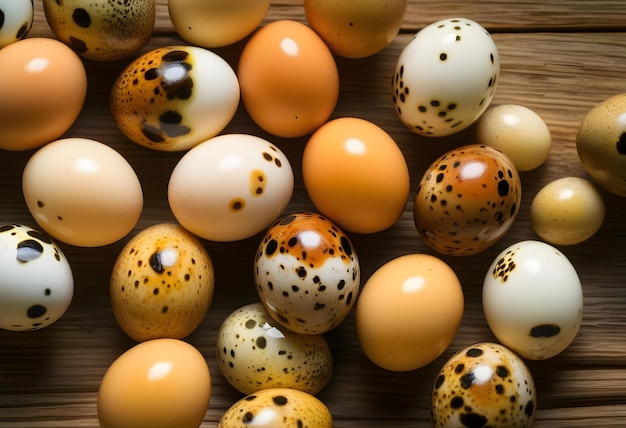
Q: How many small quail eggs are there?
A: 2